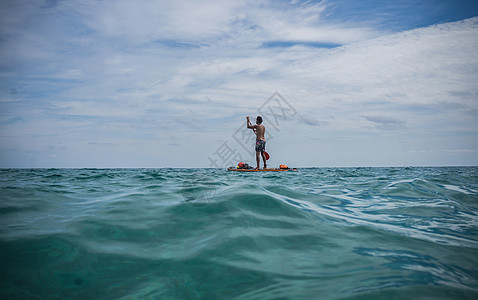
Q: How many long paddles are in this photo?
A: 1